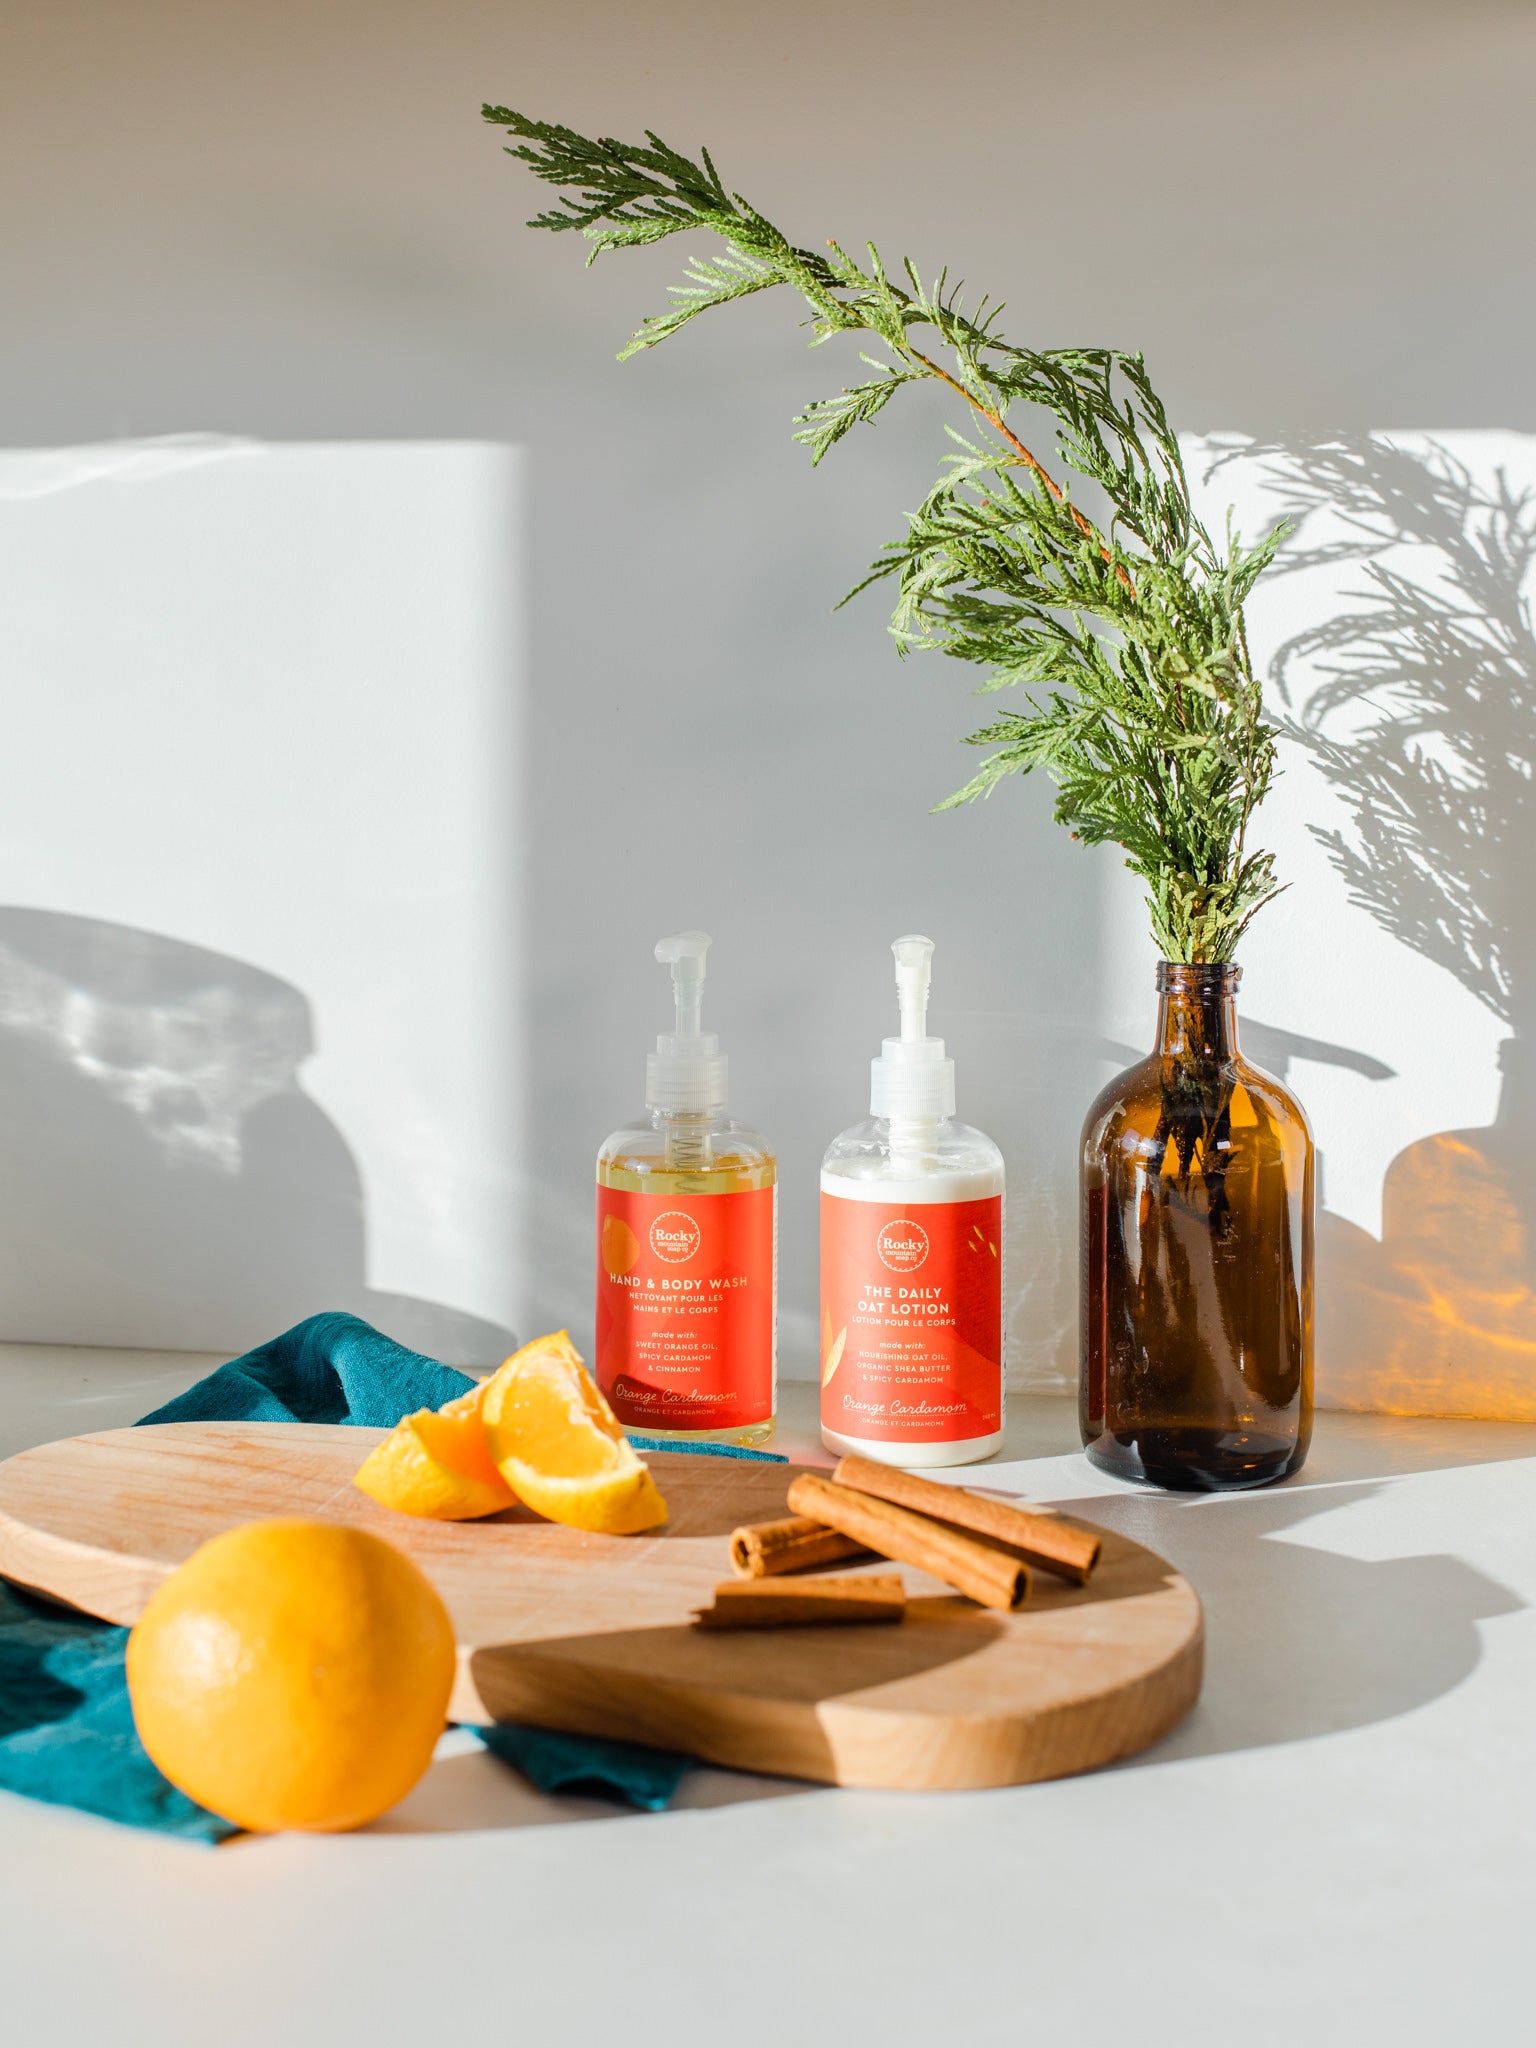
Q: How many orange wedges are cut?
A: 2